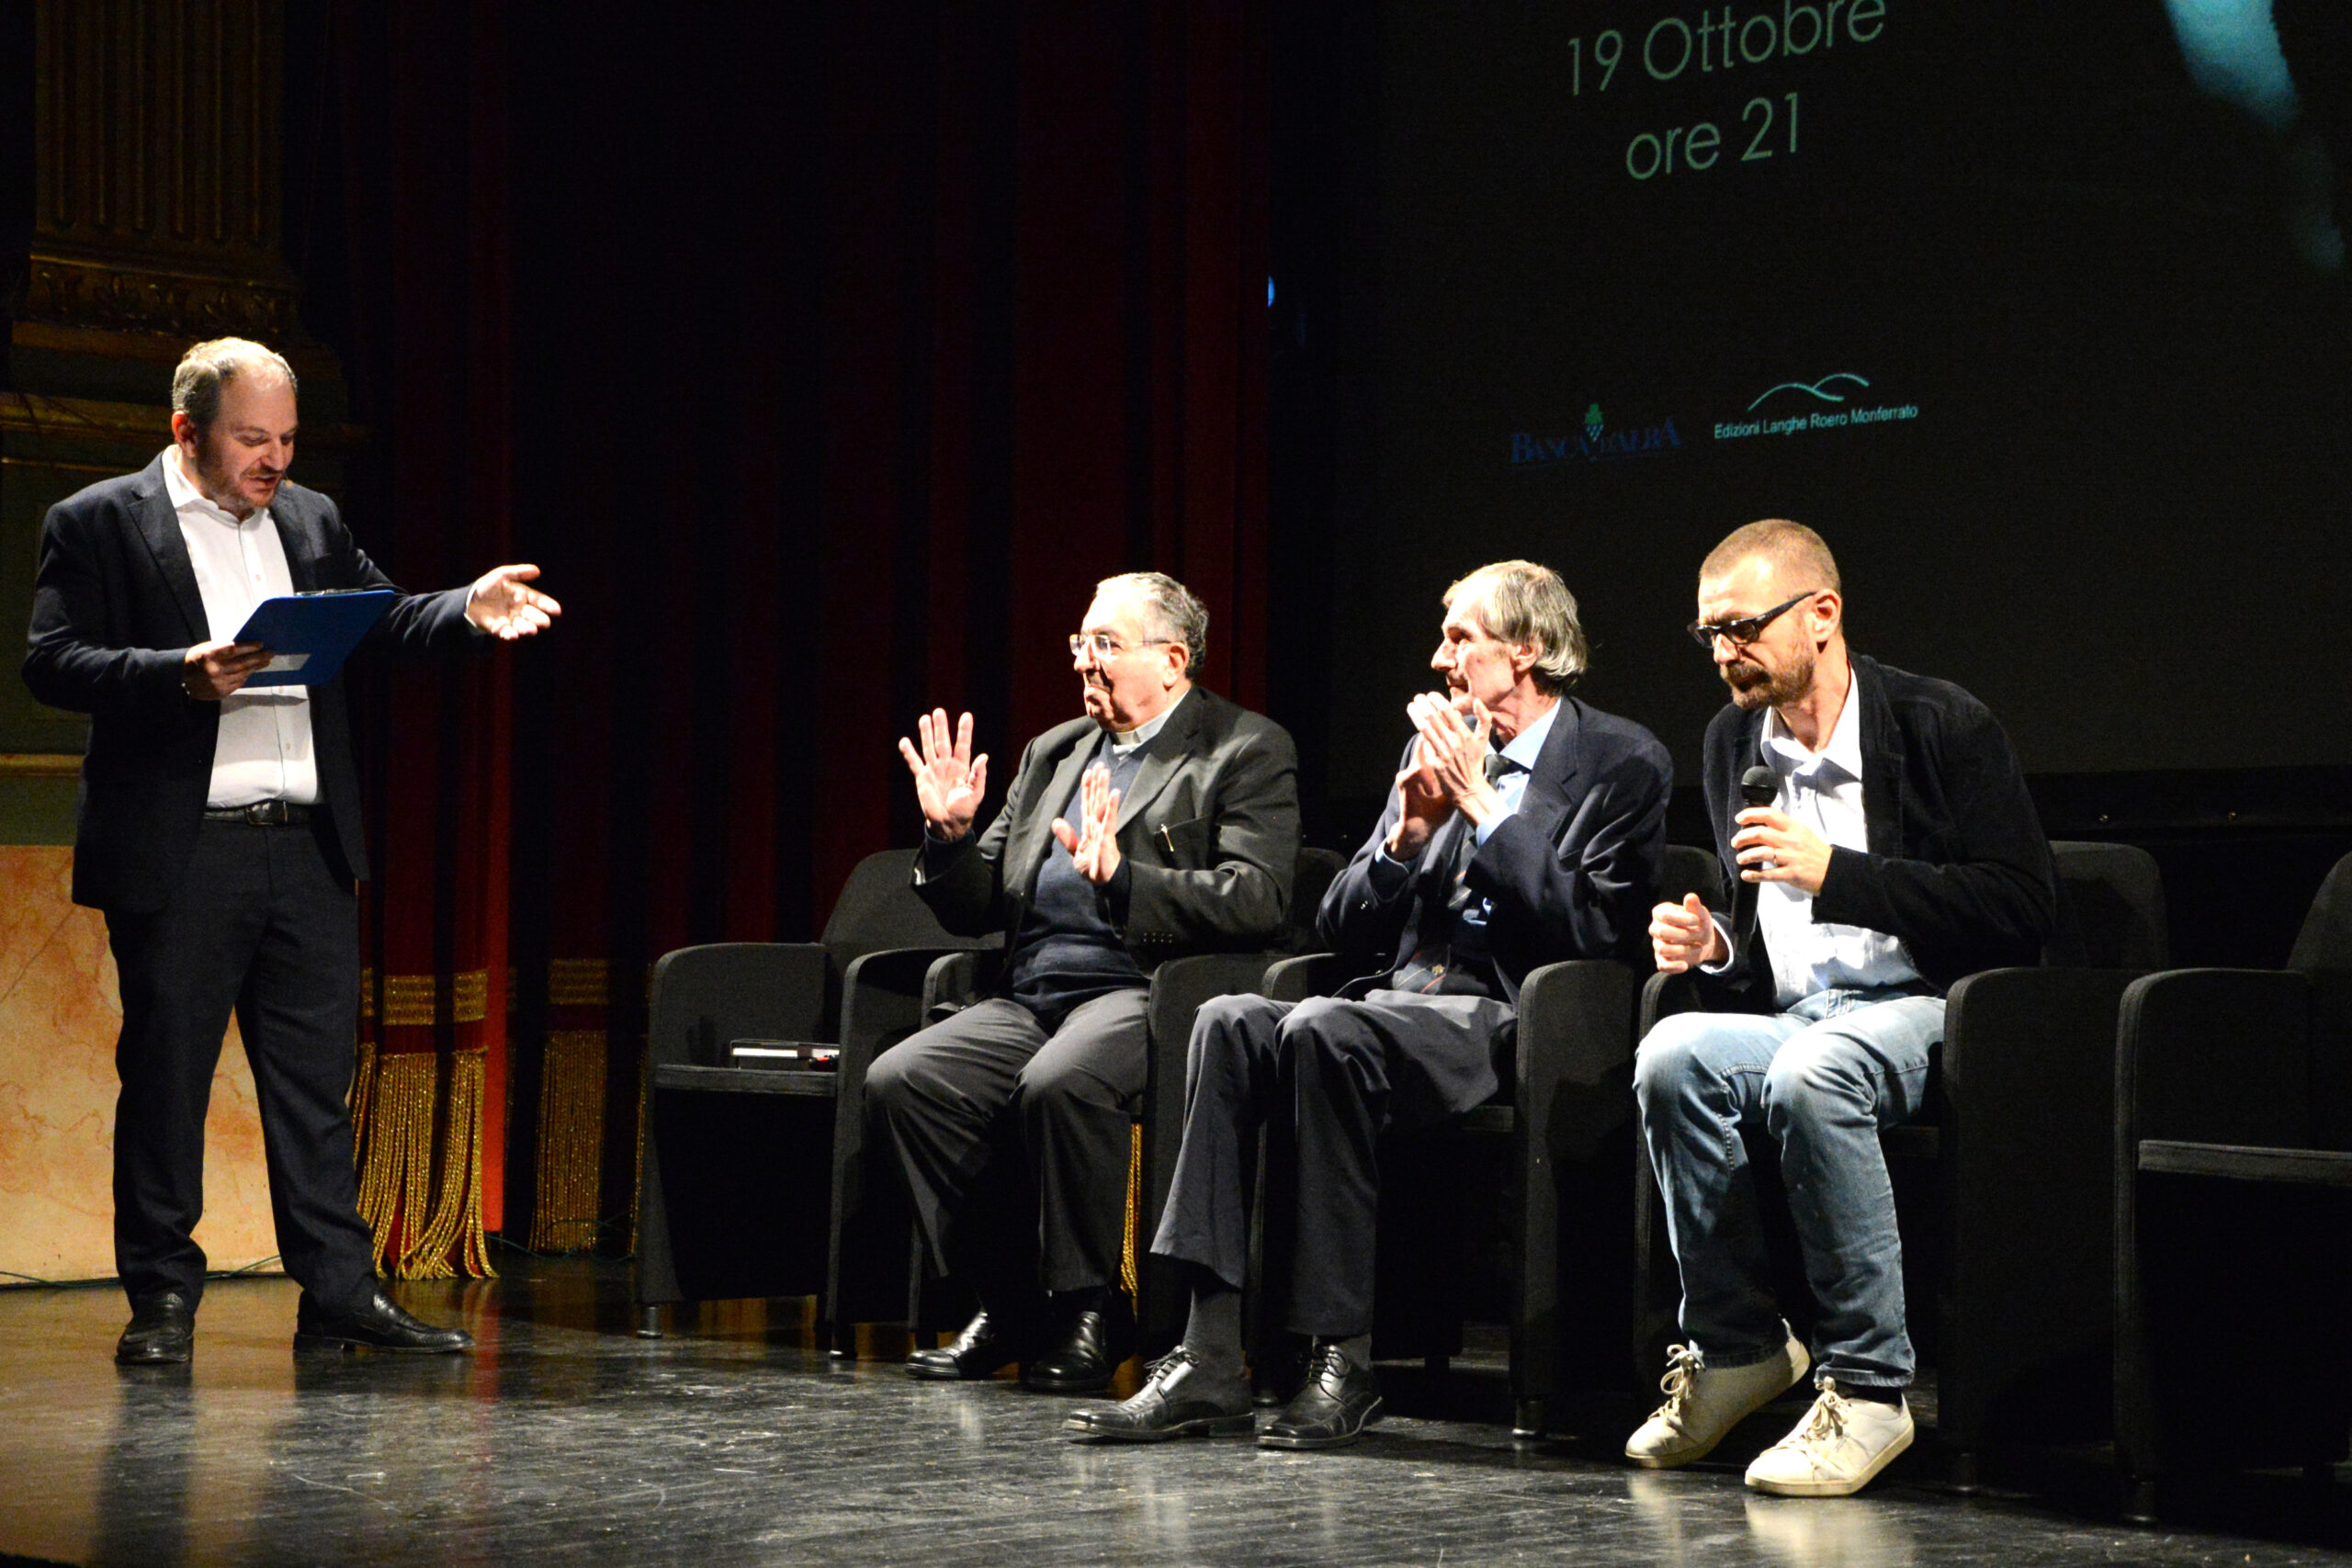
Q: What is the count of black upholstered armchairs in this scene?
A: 5